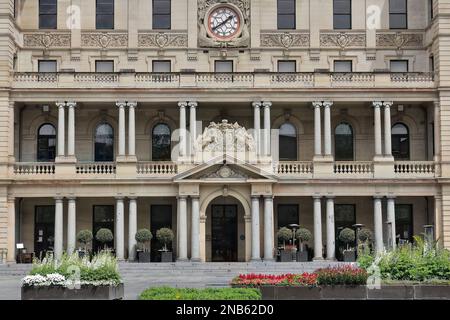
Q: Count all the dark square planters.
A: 5